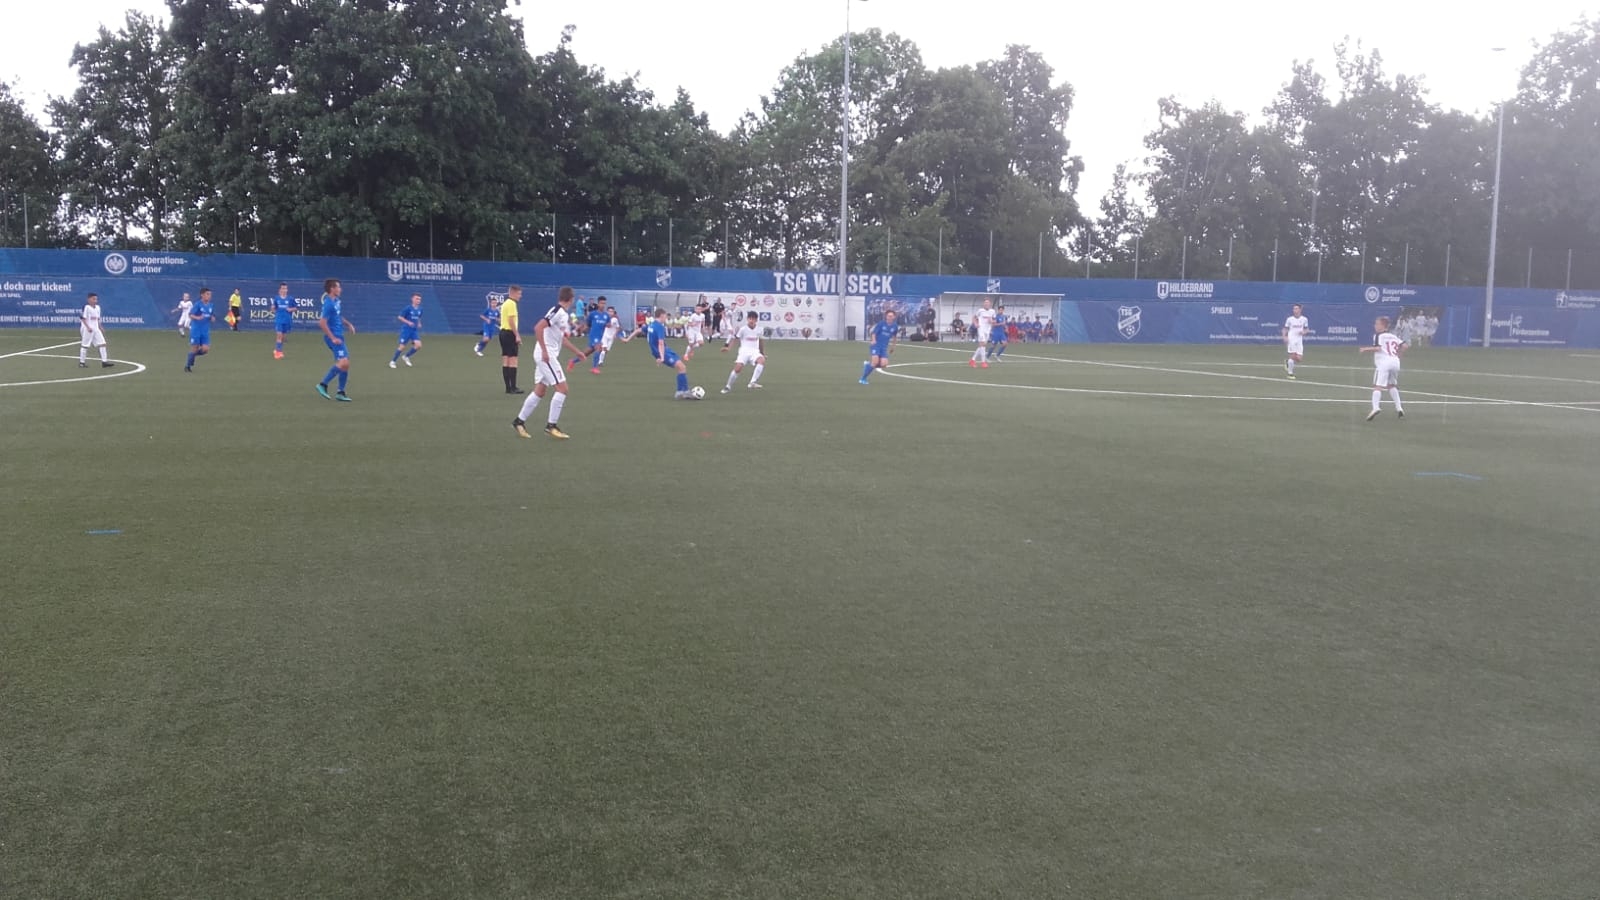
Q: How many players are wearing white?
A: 10